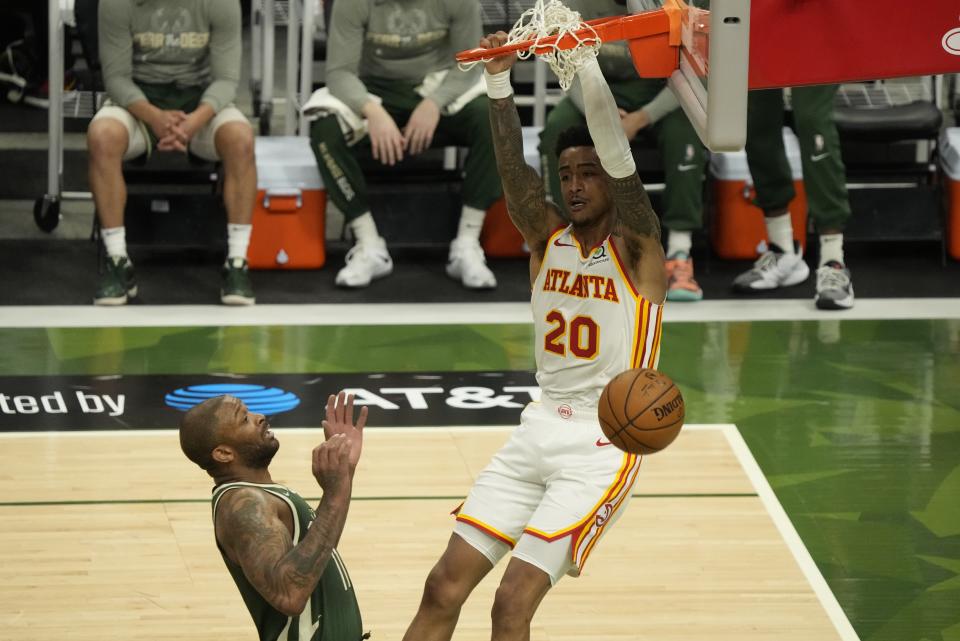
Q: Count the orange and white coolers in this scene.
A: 4